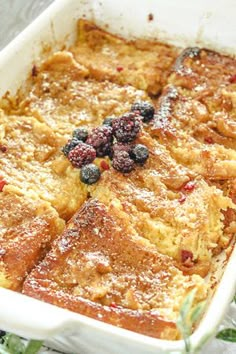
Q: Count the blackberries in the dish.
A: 4